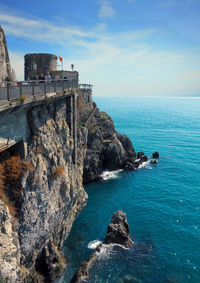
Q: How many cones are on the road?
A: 0